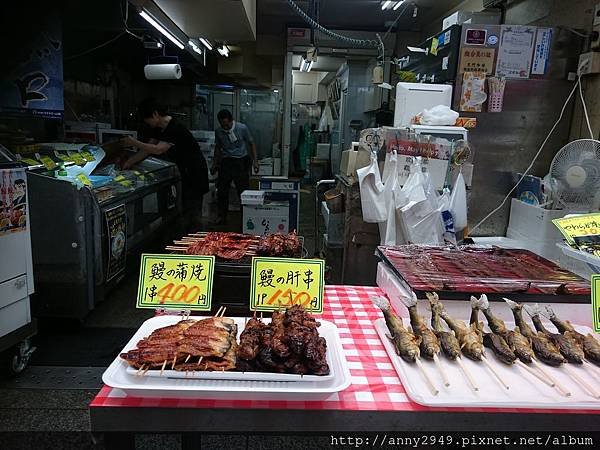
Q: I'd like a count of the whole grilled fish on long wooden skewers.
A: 9